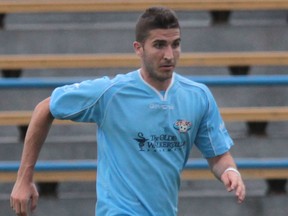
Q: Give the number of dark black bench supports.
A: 8